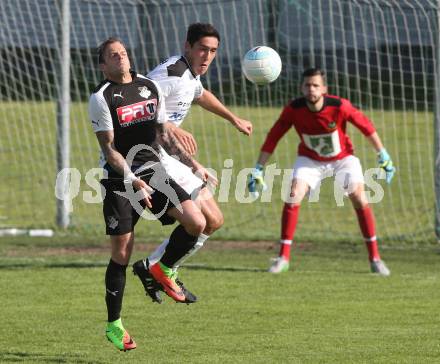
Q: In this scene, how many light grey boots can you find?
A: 2